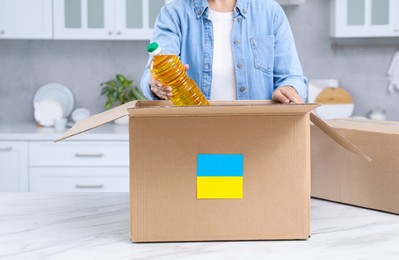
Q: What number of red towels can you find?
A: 0